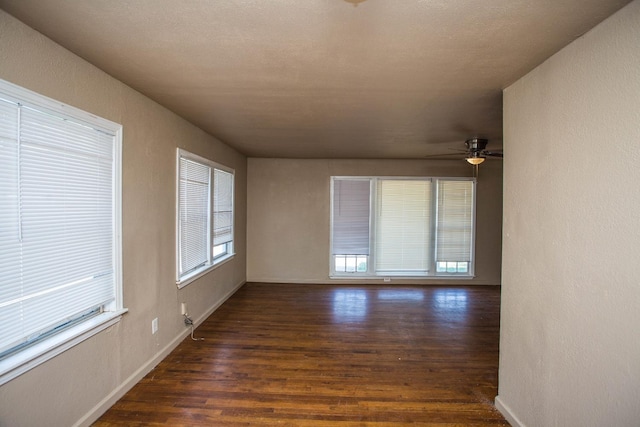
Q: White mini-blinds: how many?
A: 6